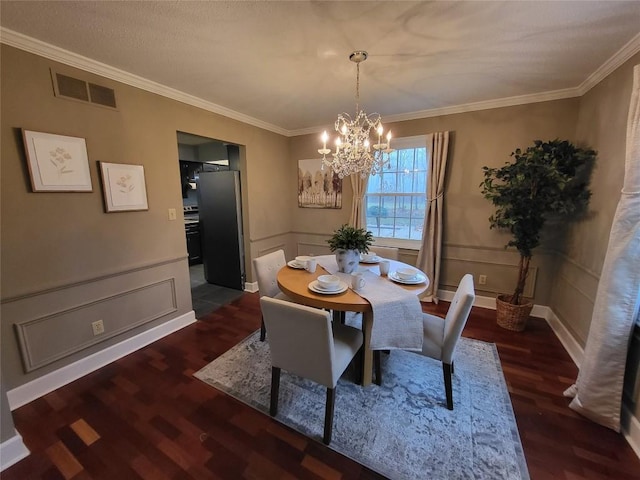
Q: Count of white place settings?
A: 4